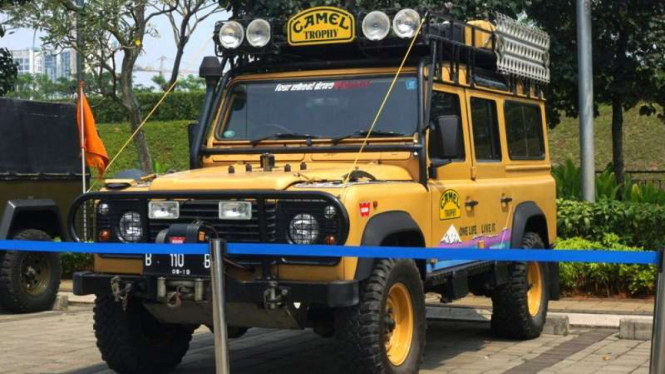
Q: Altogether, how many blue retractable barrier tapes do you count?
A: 2